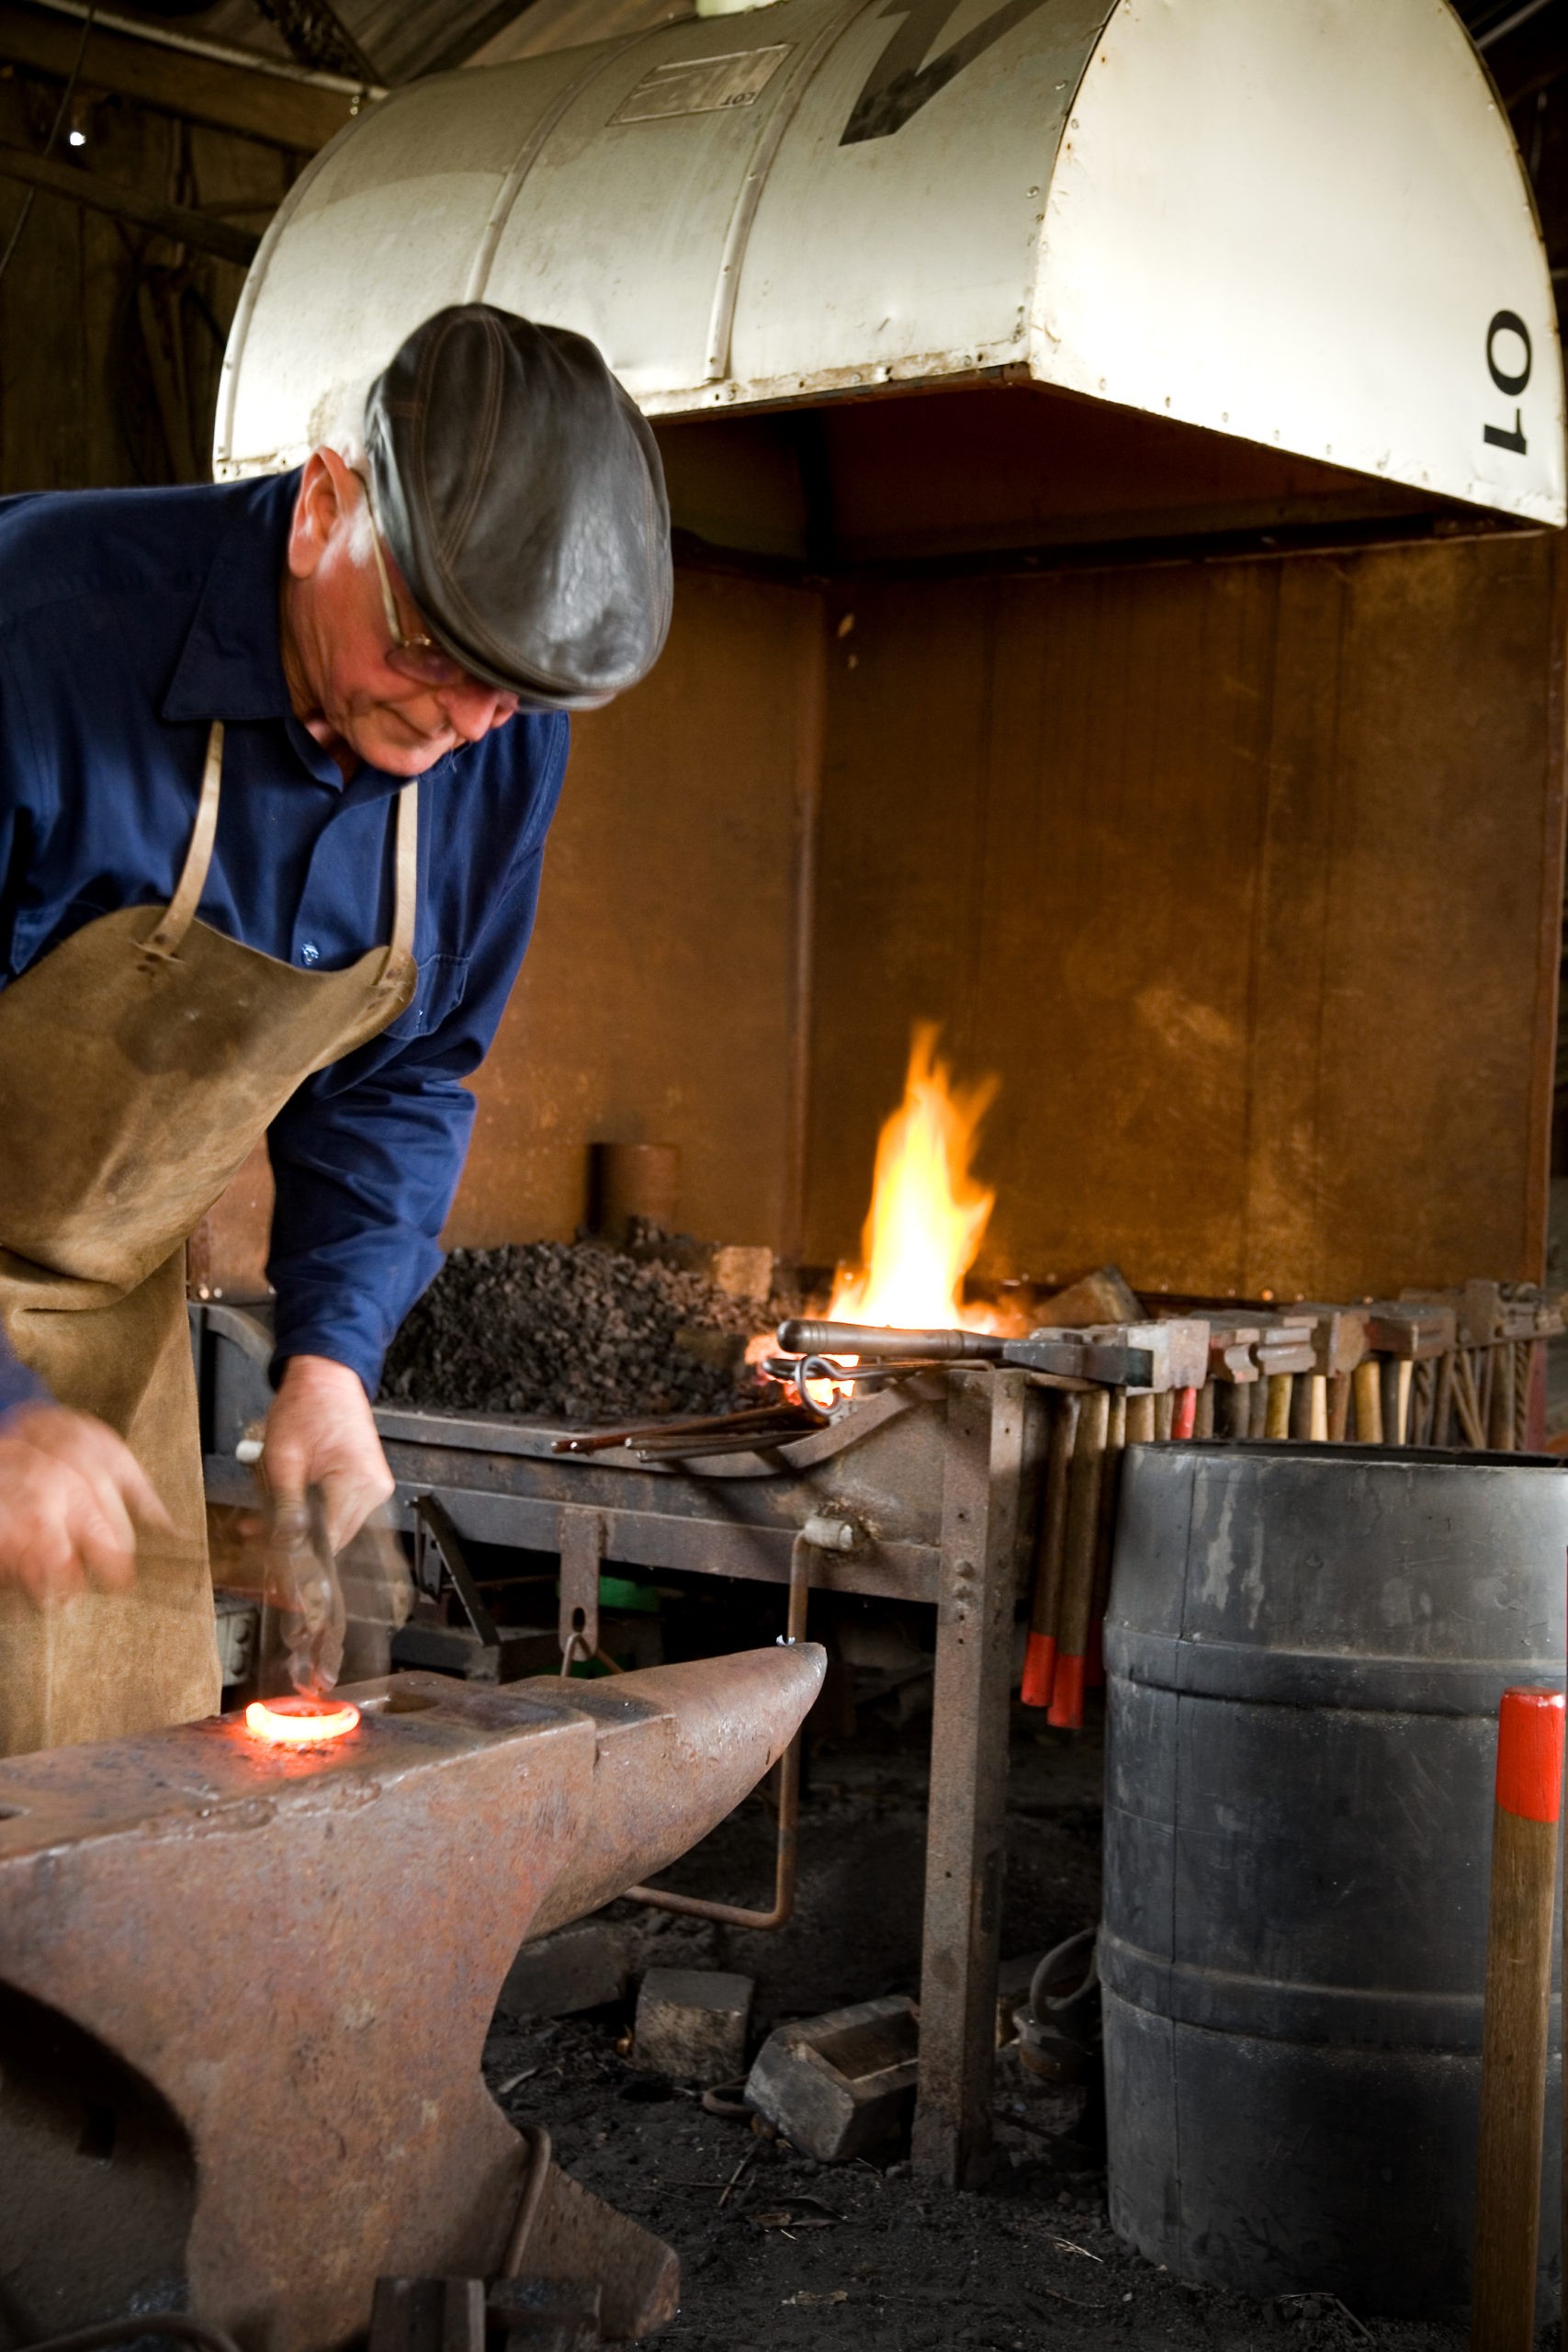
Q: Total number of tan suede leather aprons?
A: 1